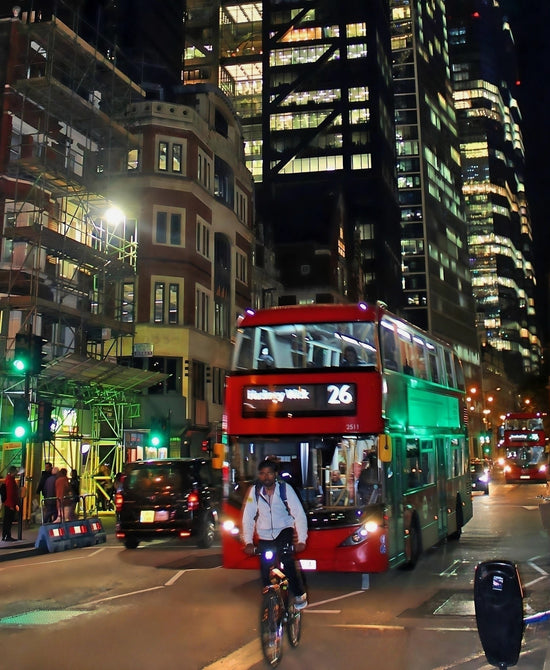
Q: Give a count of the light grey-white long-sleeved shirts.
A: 1